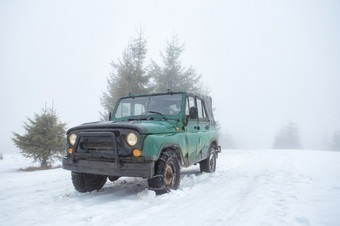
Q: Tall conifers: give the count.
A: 2